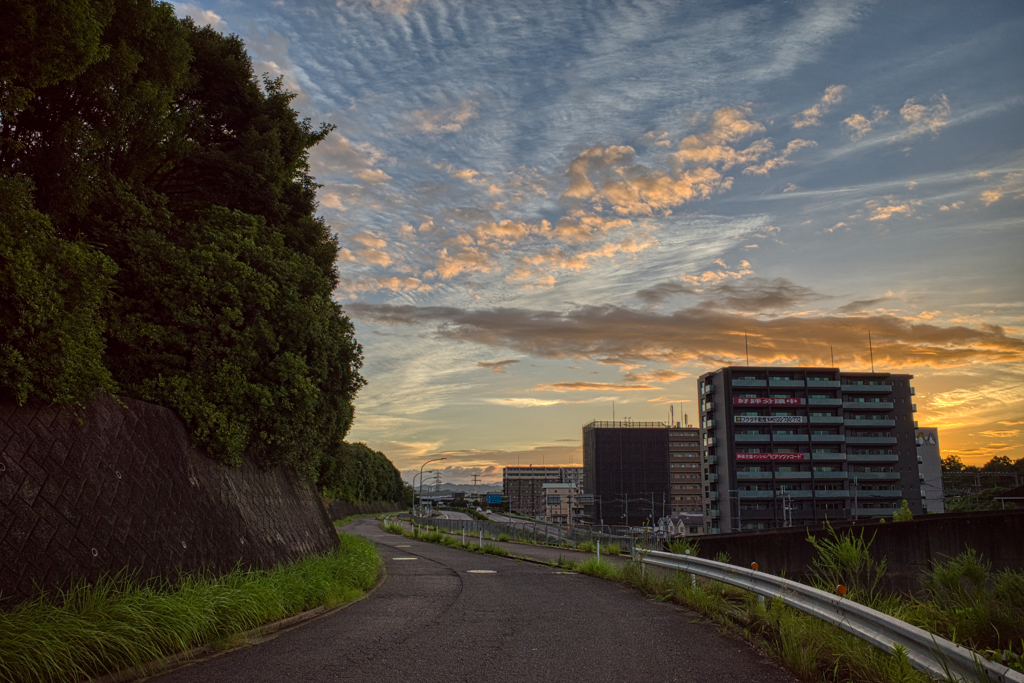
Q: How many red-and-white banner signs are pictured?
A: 2